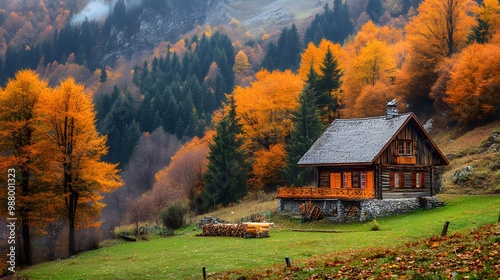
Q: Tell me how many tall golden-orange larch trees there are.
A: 2